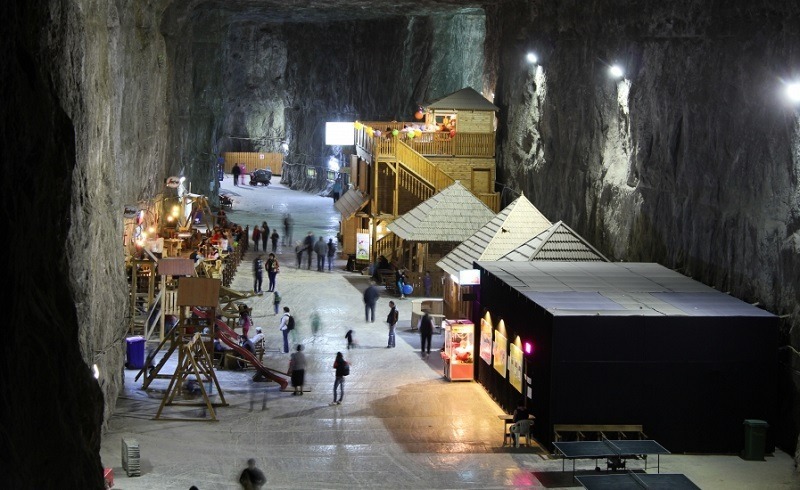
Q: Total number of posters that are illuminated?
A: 3